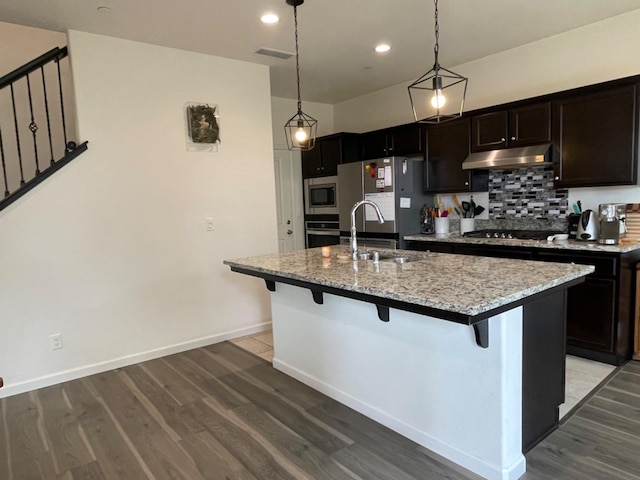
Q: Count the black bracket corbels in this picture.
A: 4